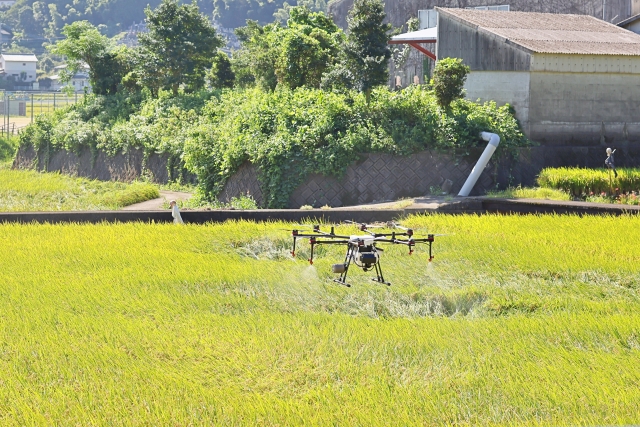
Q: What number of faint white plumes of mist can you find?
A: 2